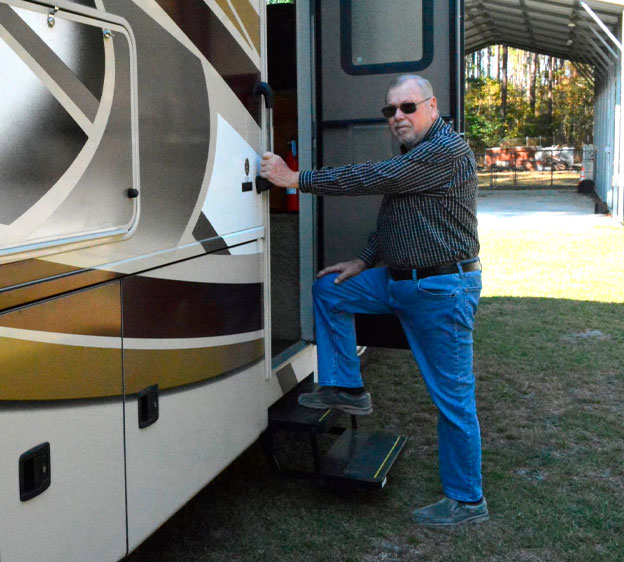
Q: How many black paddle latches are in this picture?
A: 2